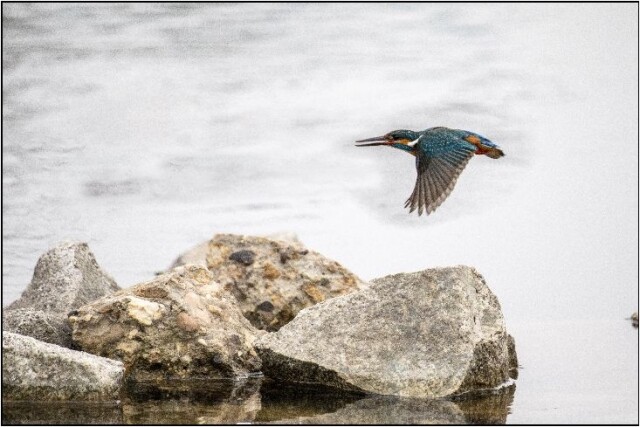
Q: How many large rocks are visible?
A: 5